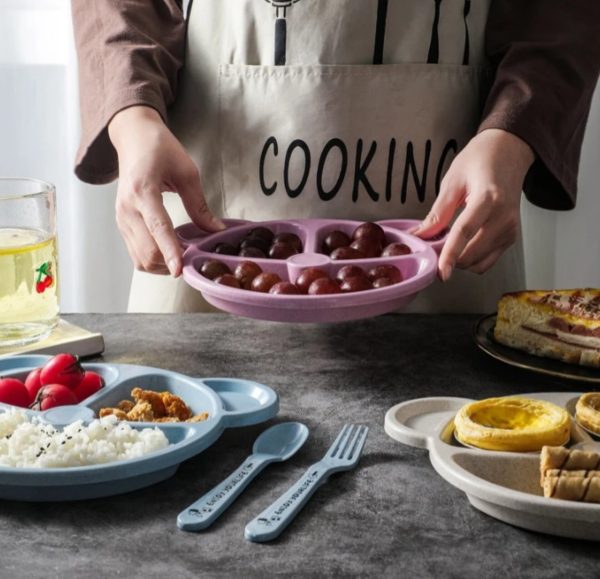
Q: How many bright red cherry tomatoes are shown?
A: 5